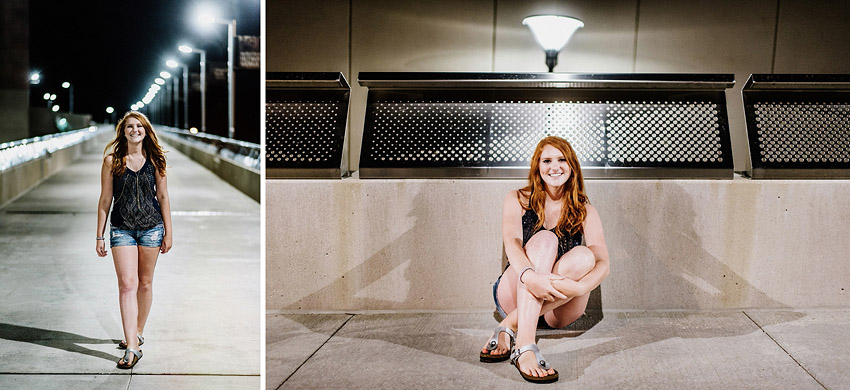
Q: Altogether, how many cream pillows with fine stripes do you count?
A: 0